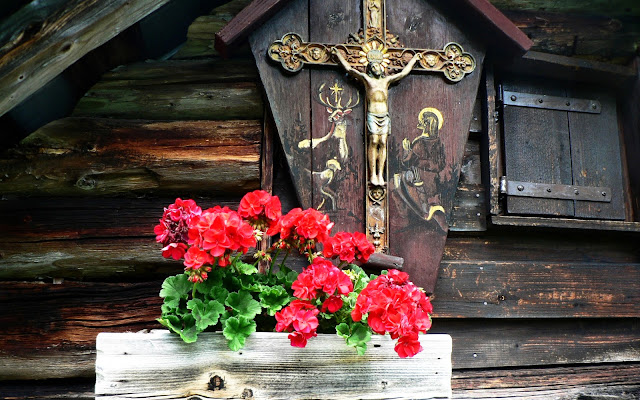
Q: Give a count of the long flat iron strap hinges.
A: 2